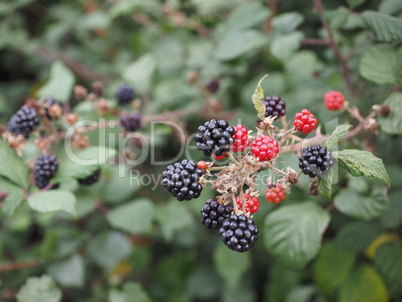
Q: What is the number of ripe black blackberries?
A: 12